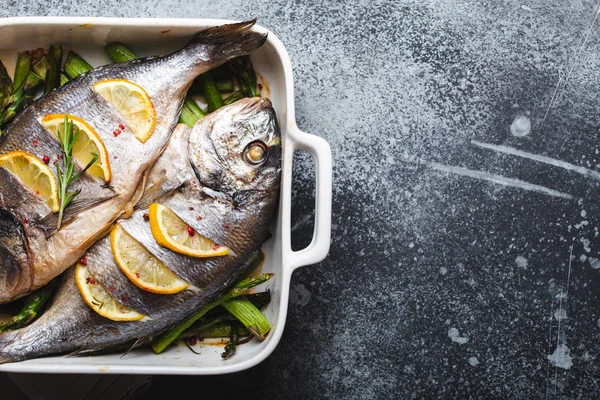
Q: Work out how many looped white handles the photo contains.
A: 1